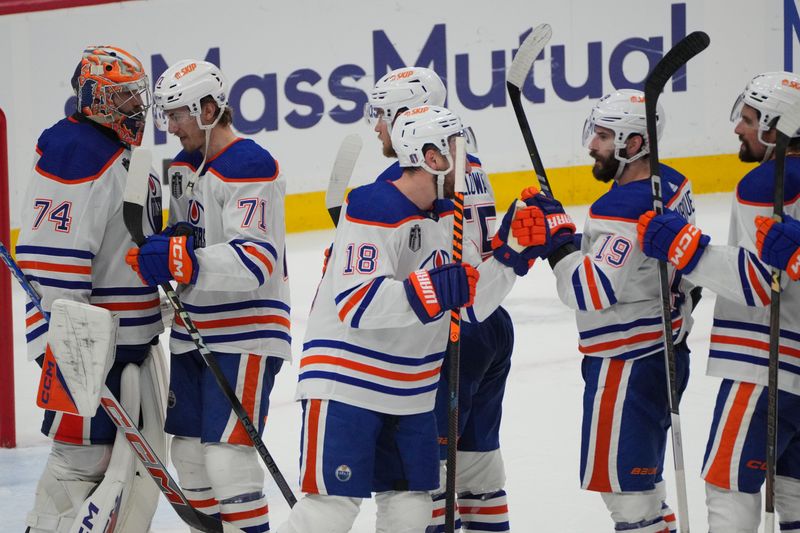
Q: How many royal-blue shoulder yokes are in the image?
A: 6